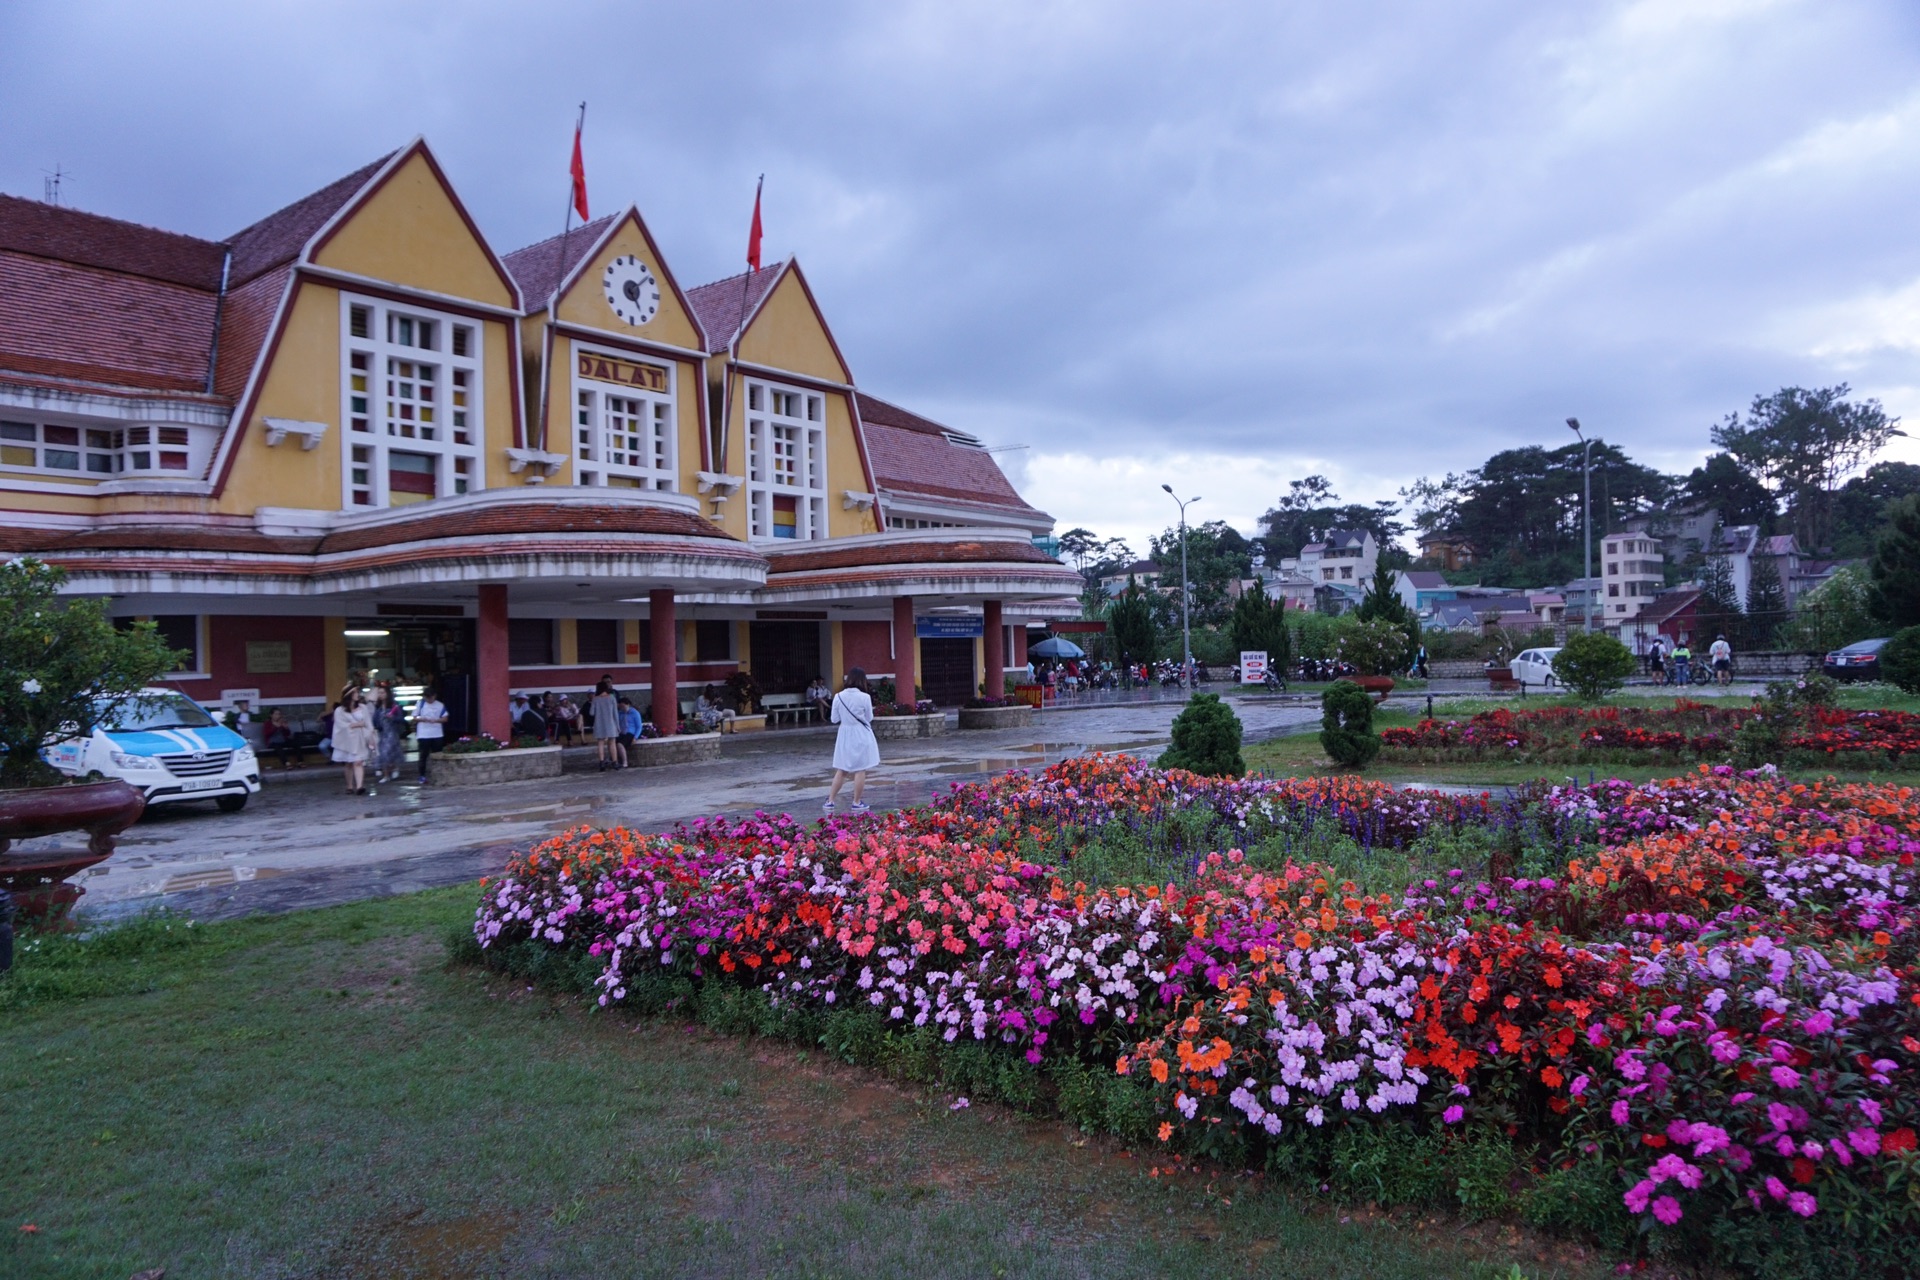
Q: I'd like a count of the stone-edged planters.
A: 4